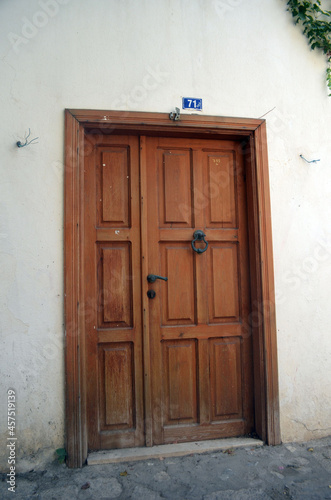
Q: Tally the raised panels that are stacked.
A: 9